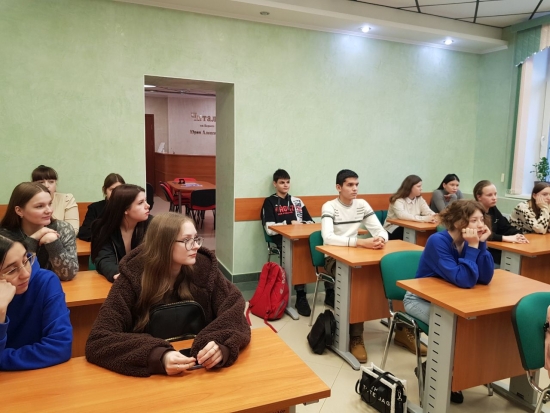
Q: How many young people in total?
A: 13